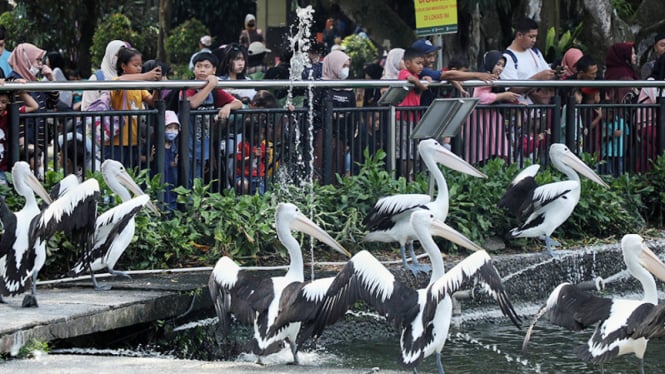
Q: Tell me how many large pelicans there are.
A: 7